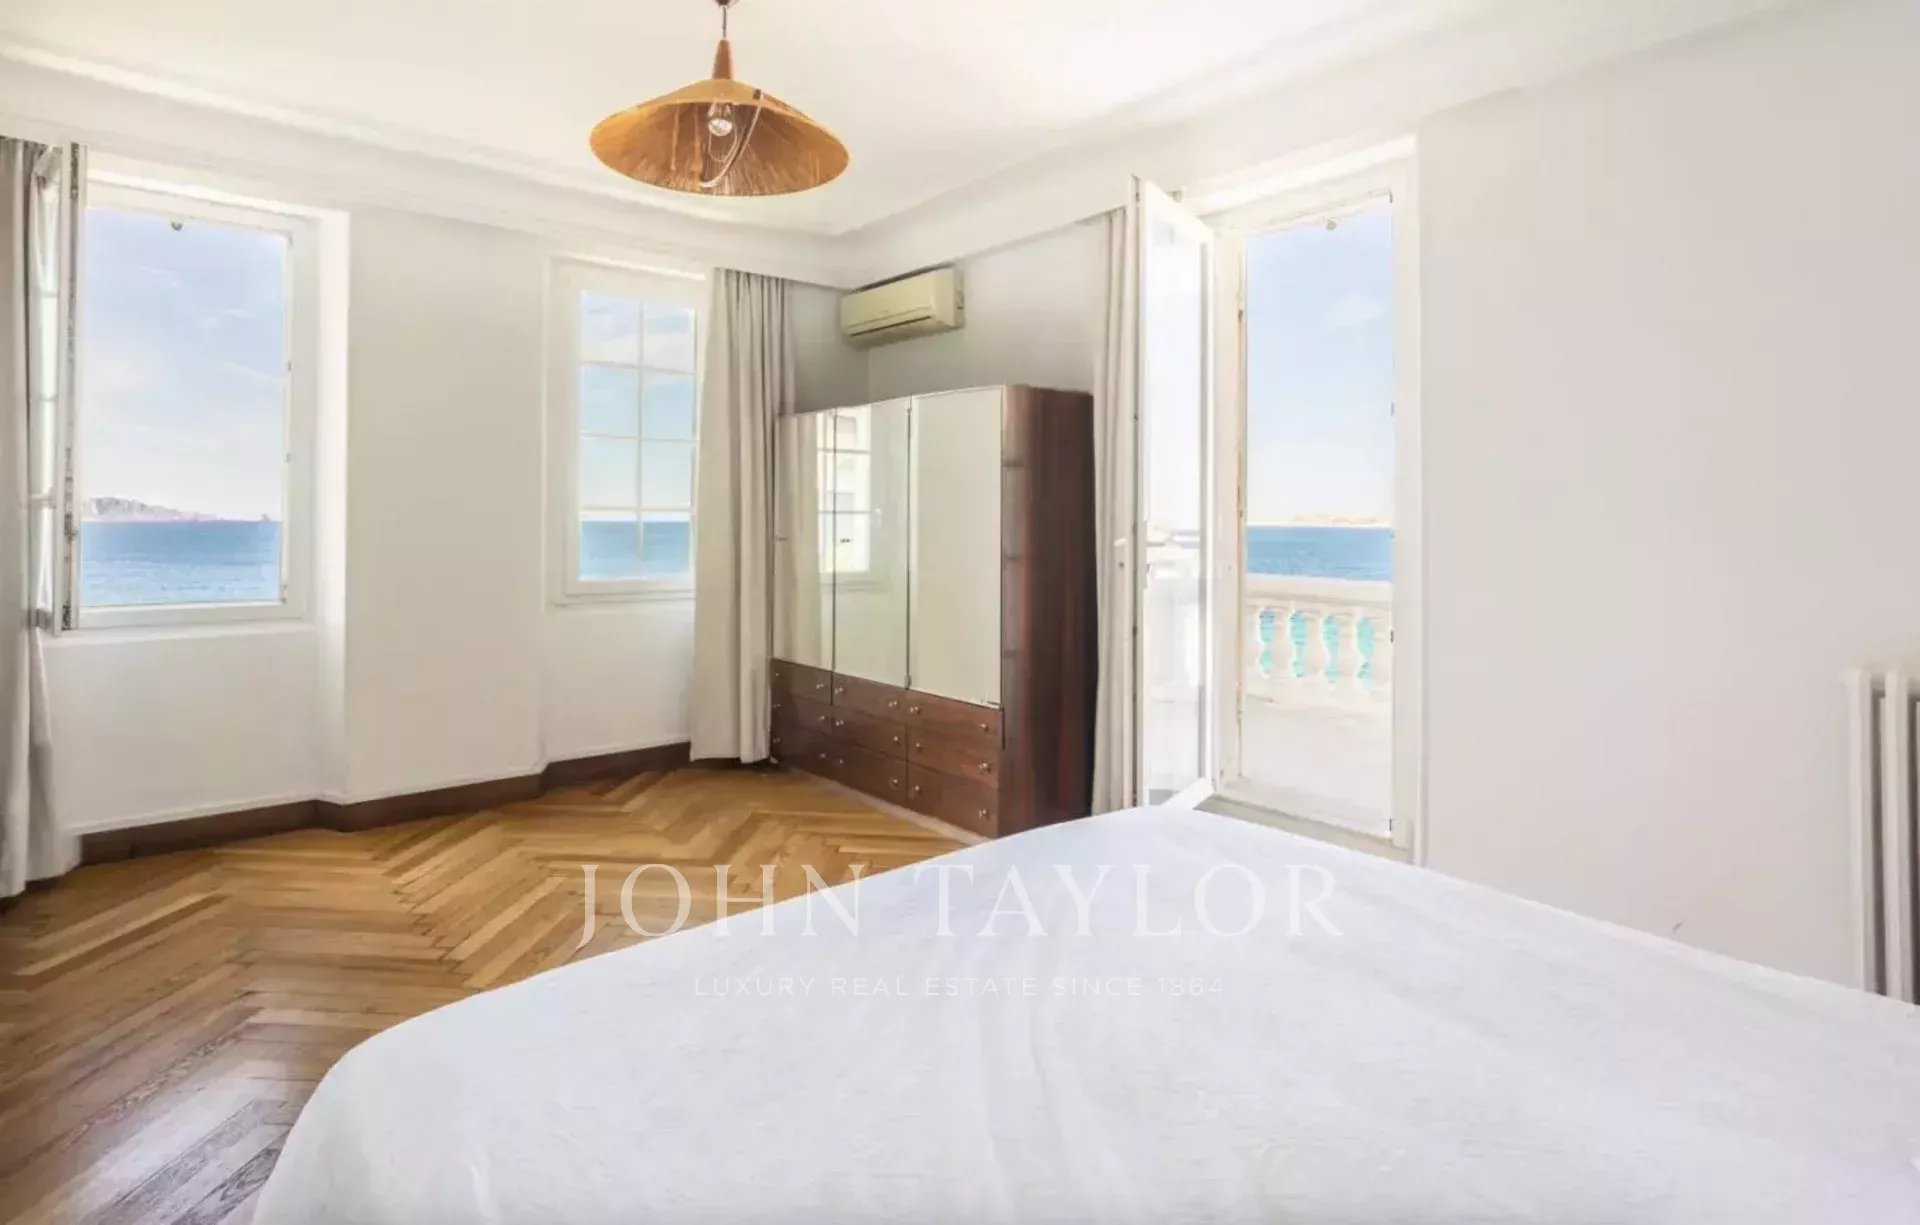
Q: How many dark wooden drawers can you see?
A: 9